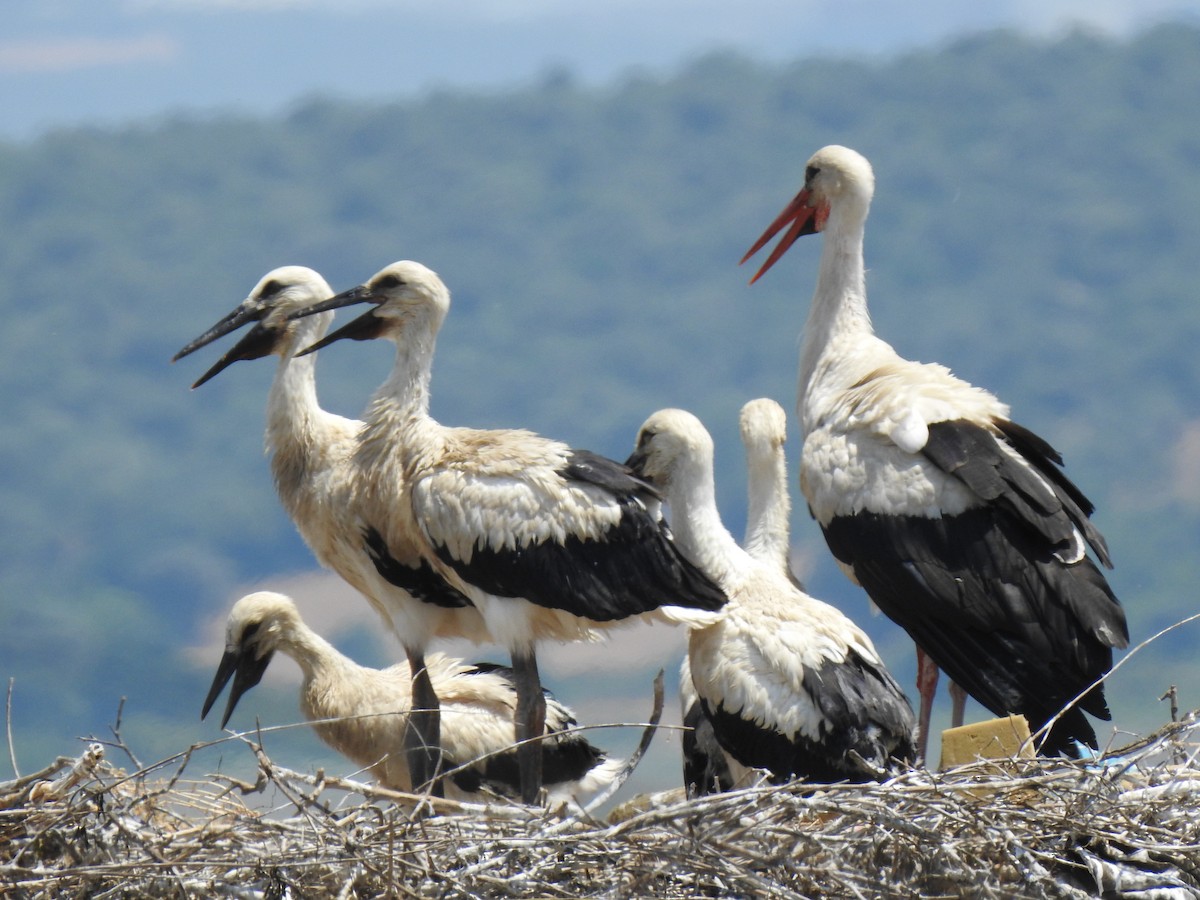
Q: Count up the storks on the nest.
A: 6